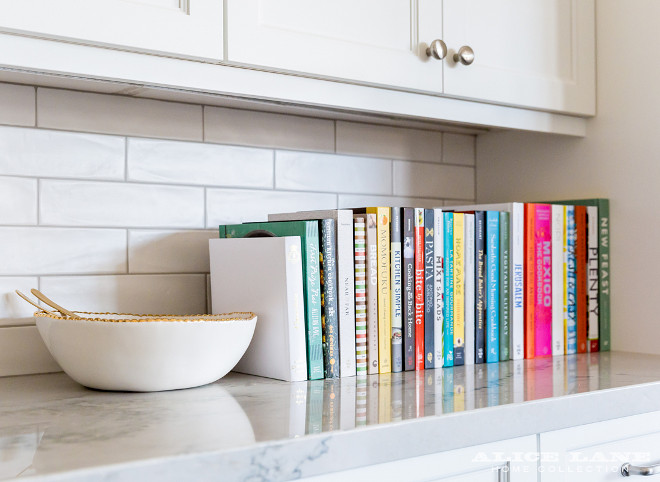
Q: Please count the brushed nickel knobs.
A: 2